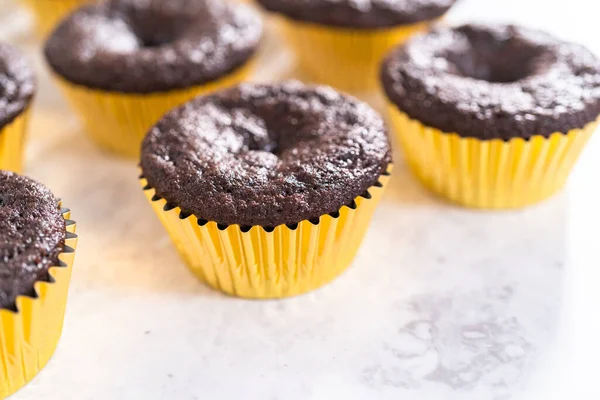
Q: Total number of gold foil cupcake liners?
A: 7